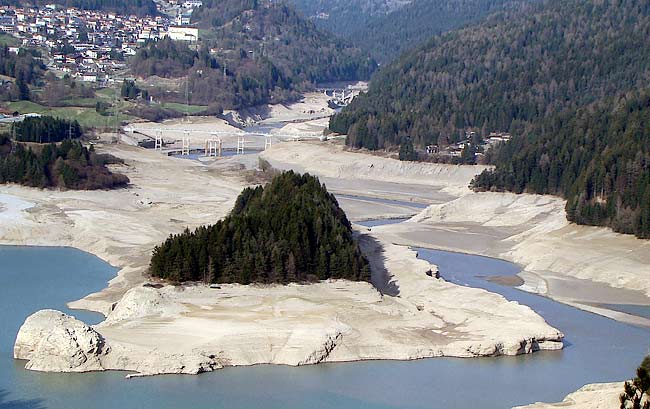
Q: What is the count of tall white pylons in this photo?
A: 5